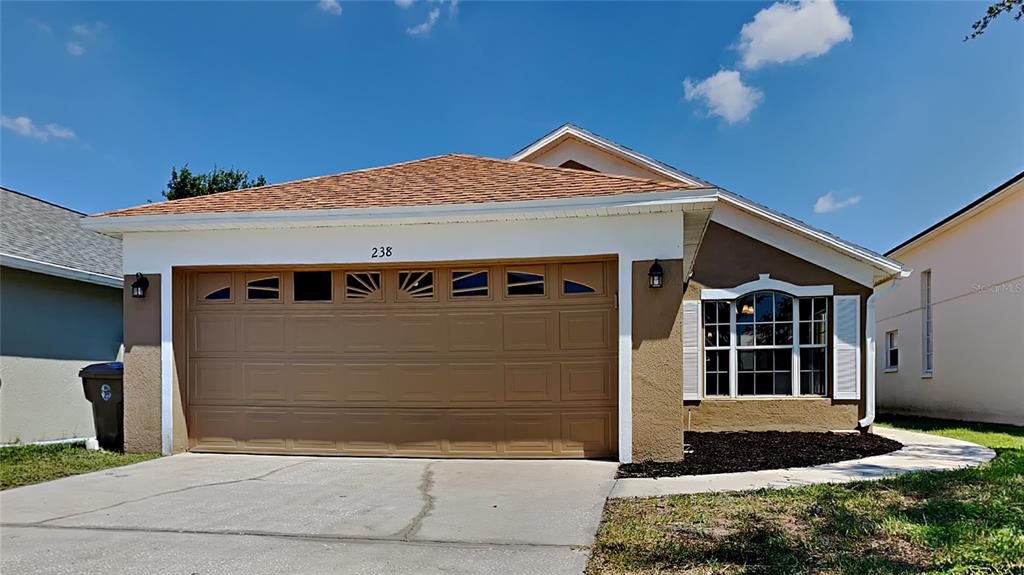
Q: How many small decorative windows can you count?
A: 8